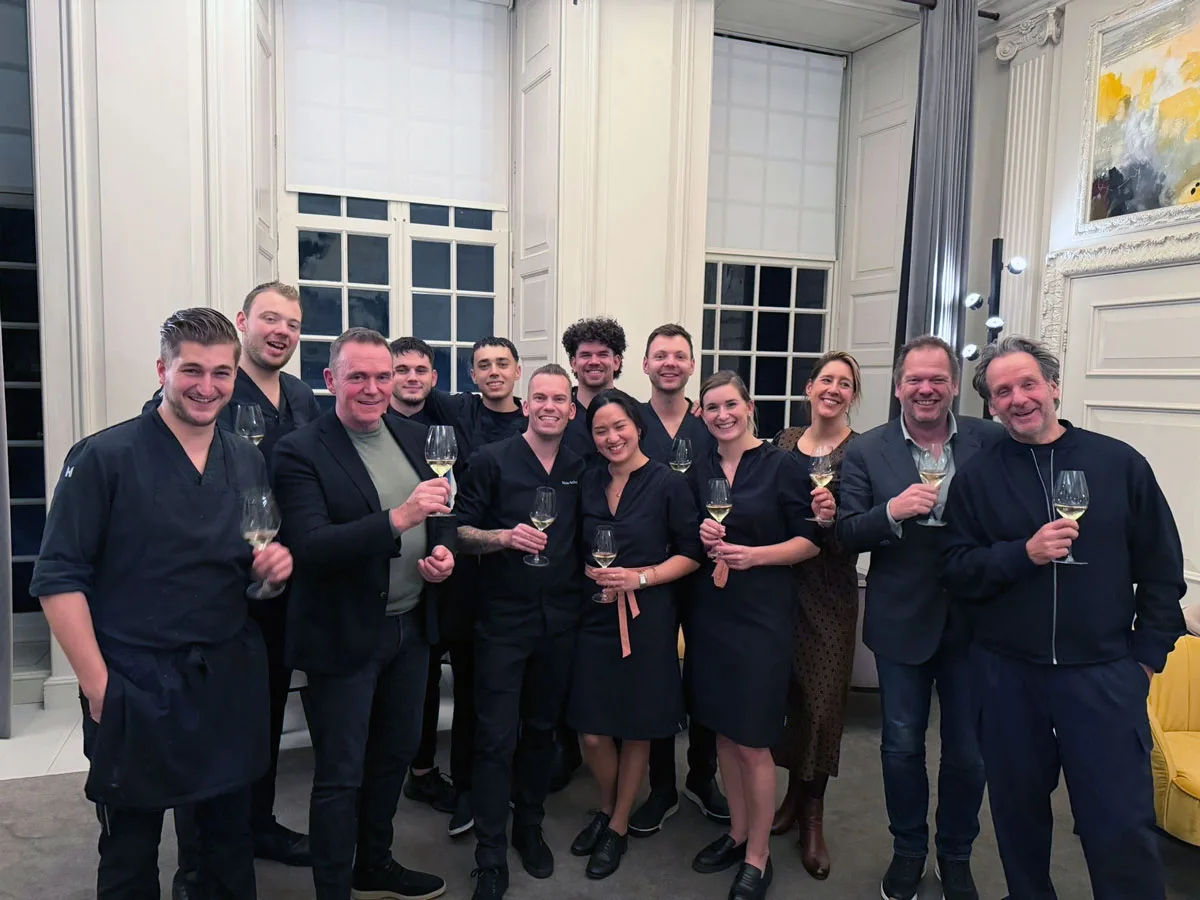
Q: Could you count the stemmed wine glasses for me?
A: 10